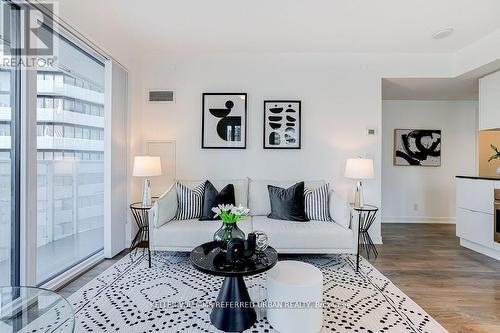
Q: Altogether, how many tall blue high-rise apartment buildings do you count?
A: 0